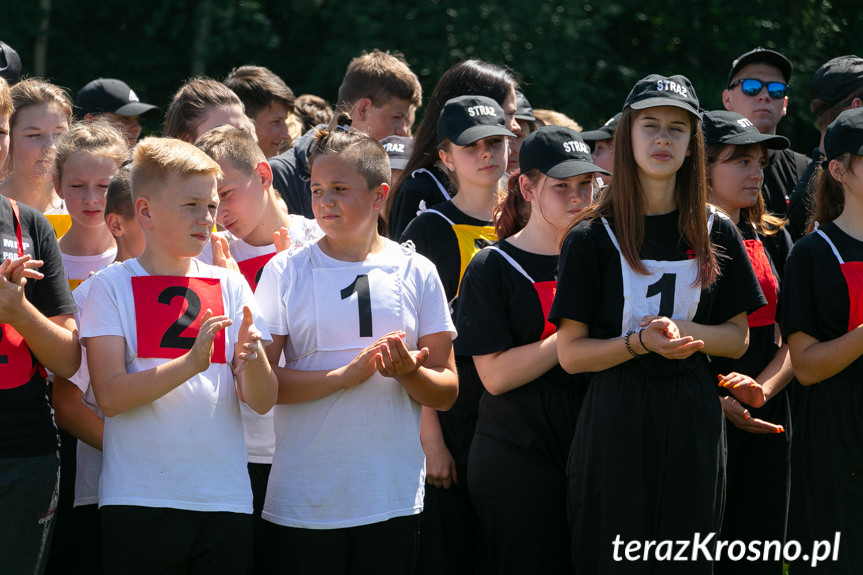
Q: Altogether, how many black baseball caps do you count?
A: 11